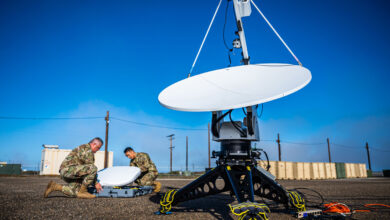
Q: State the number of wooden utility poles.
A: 7